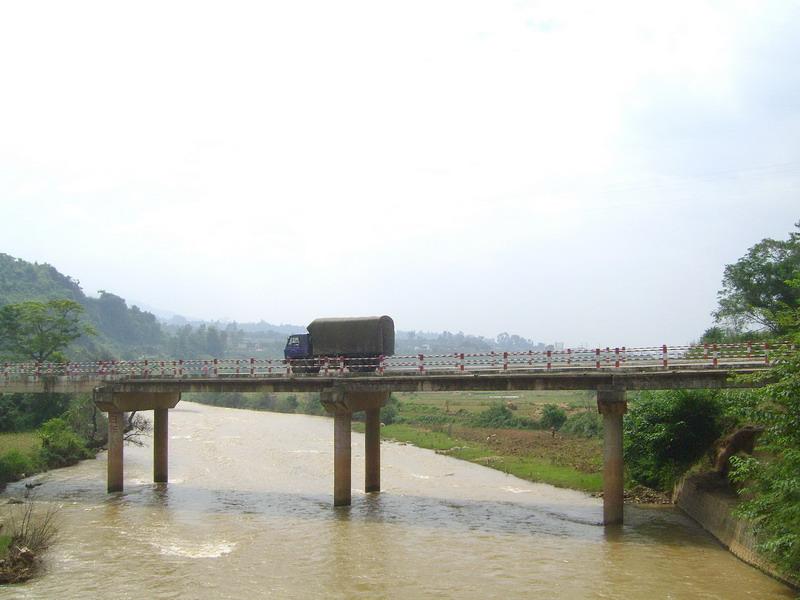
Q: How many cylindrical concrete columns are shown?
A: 5